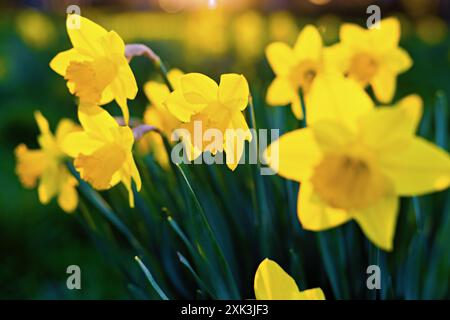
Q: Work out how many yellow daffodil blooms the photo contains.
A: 9